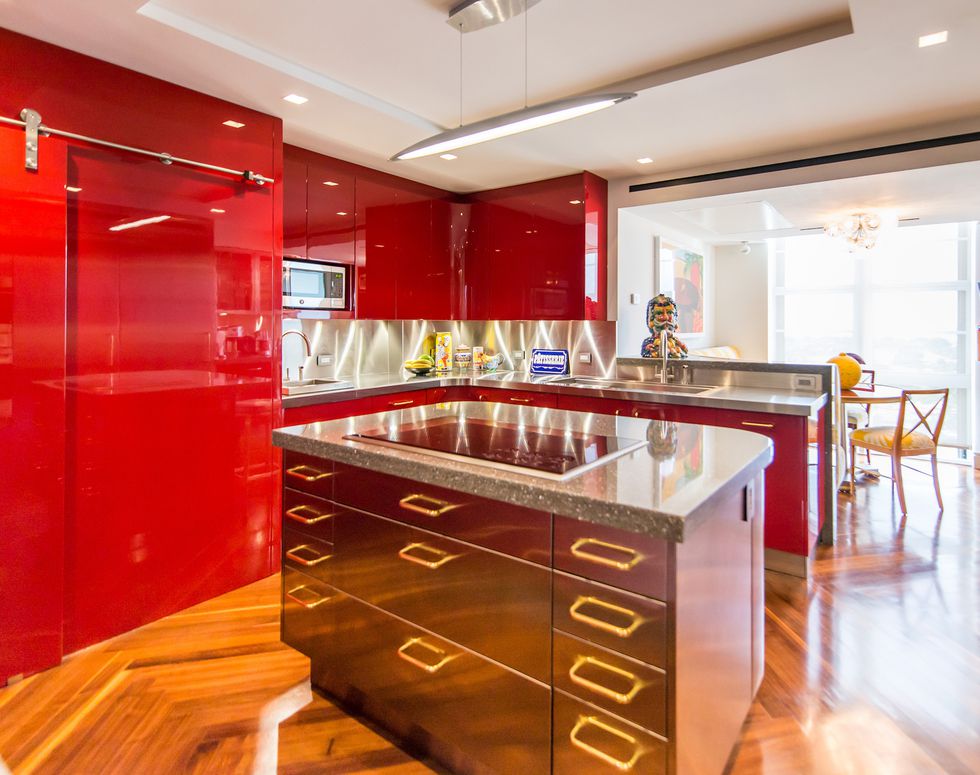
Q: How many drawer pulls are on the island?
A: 11